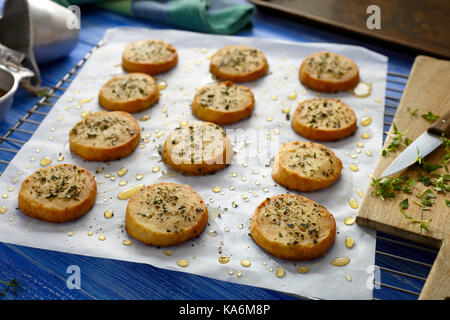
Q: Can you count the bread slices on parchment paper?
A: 12